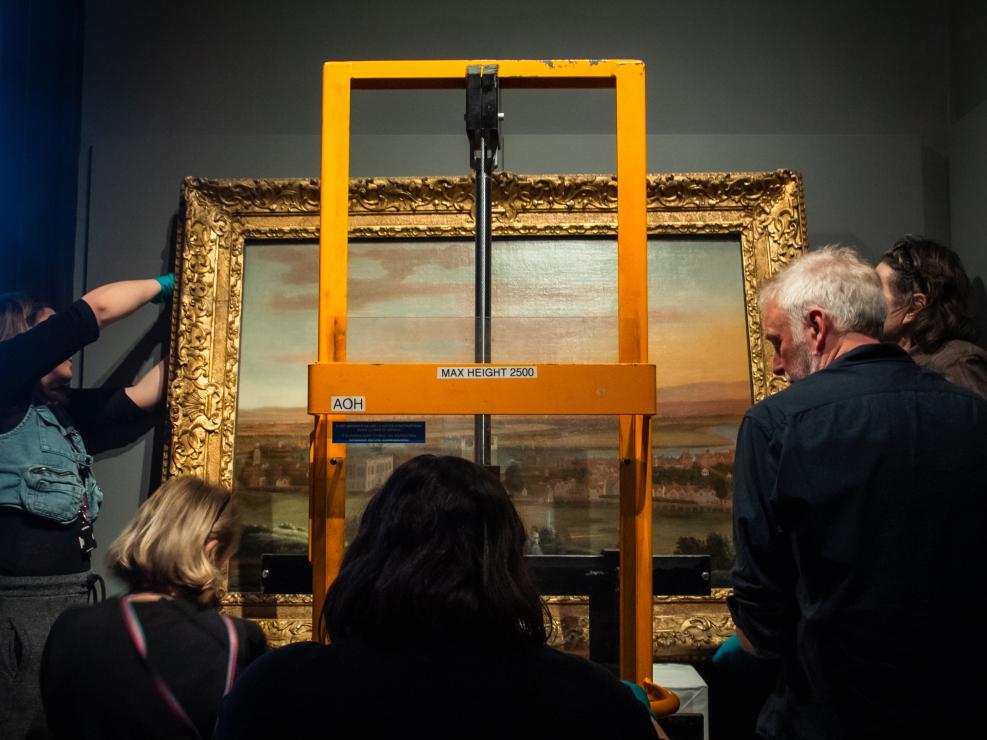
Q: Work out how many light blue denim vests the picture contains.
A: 1